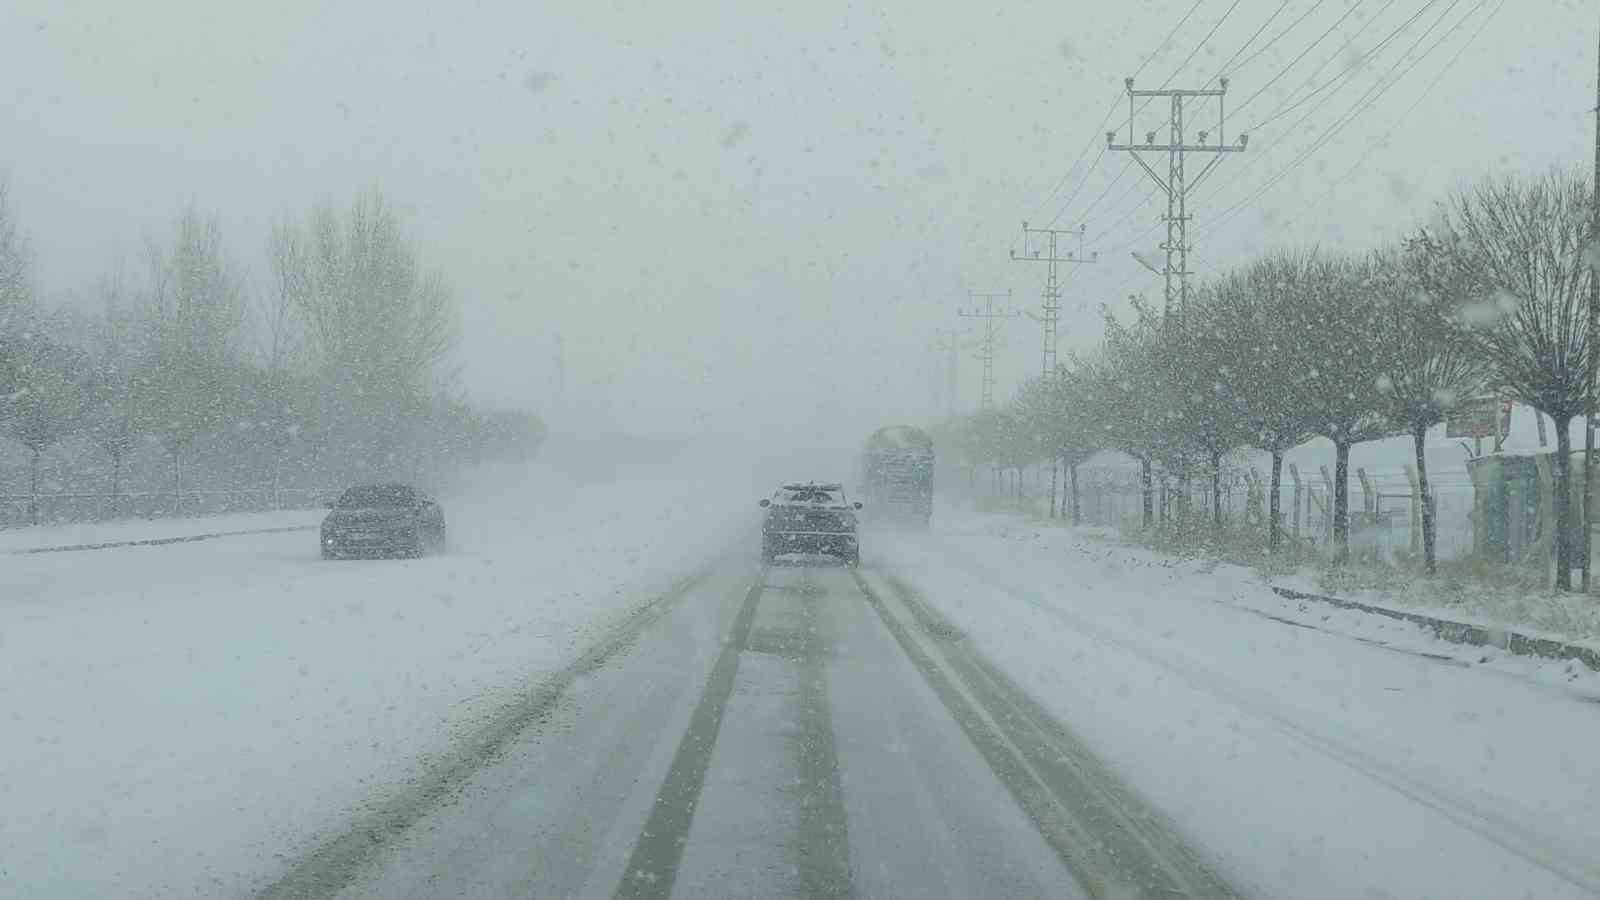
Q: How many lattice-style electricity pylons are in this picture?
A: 4